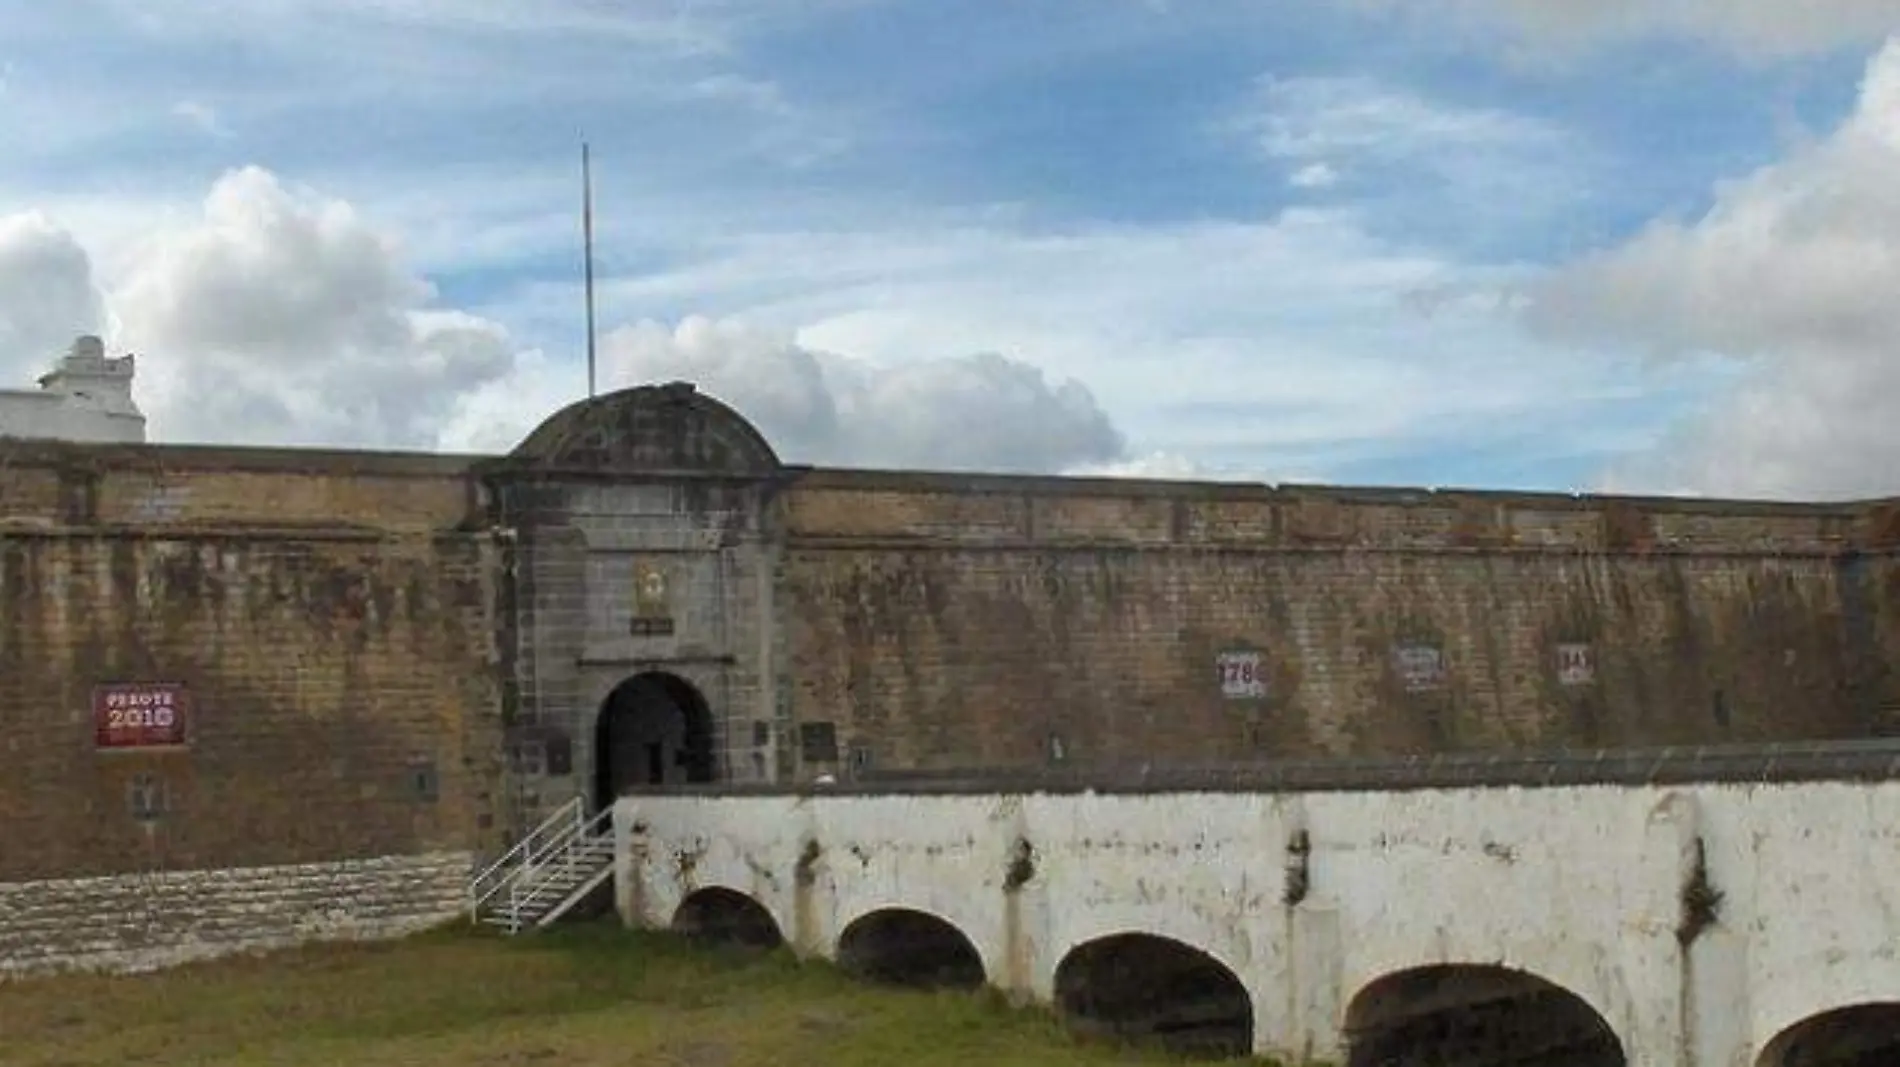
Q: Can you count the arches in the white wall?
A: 5